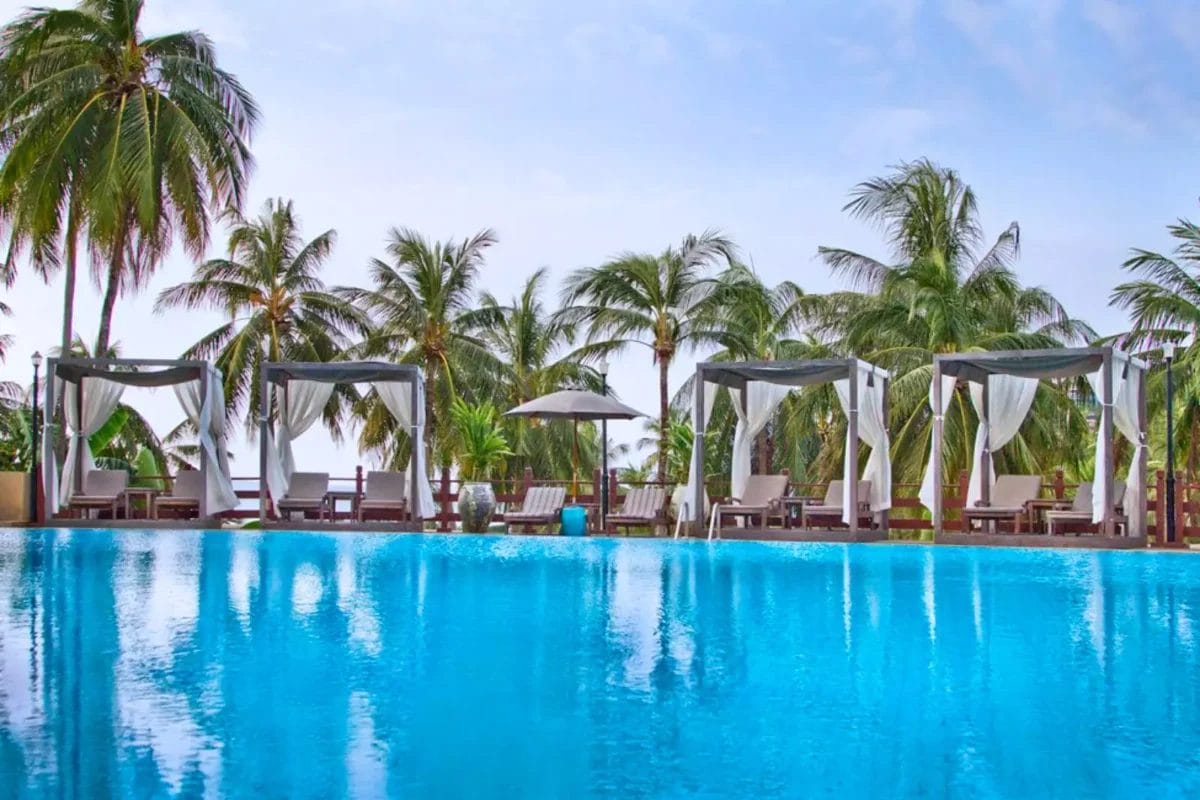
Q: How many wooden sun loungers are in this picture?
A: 10